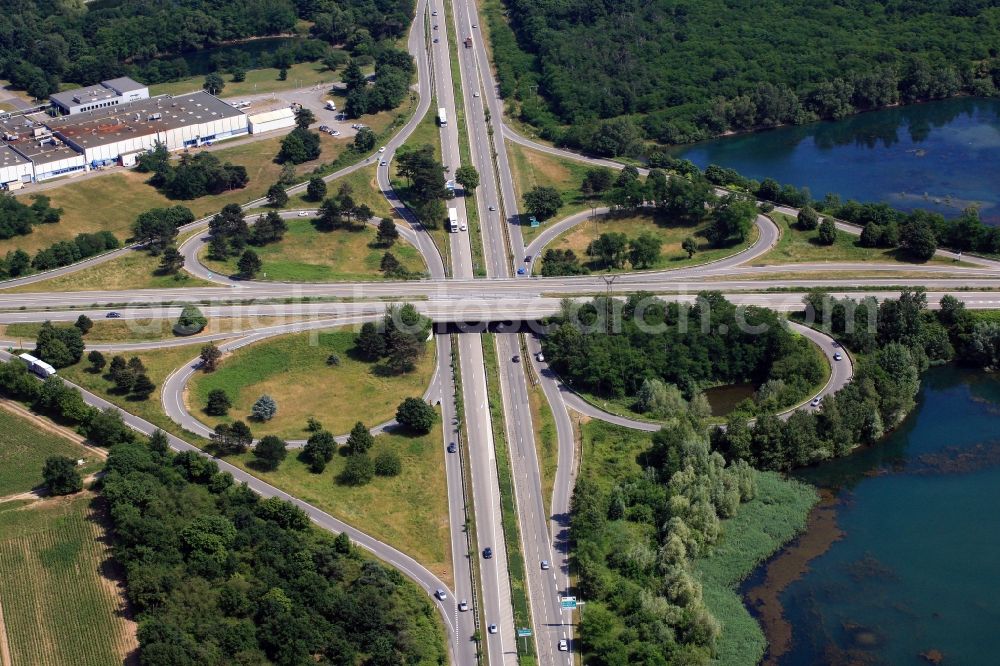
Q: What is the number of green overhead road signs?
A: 2